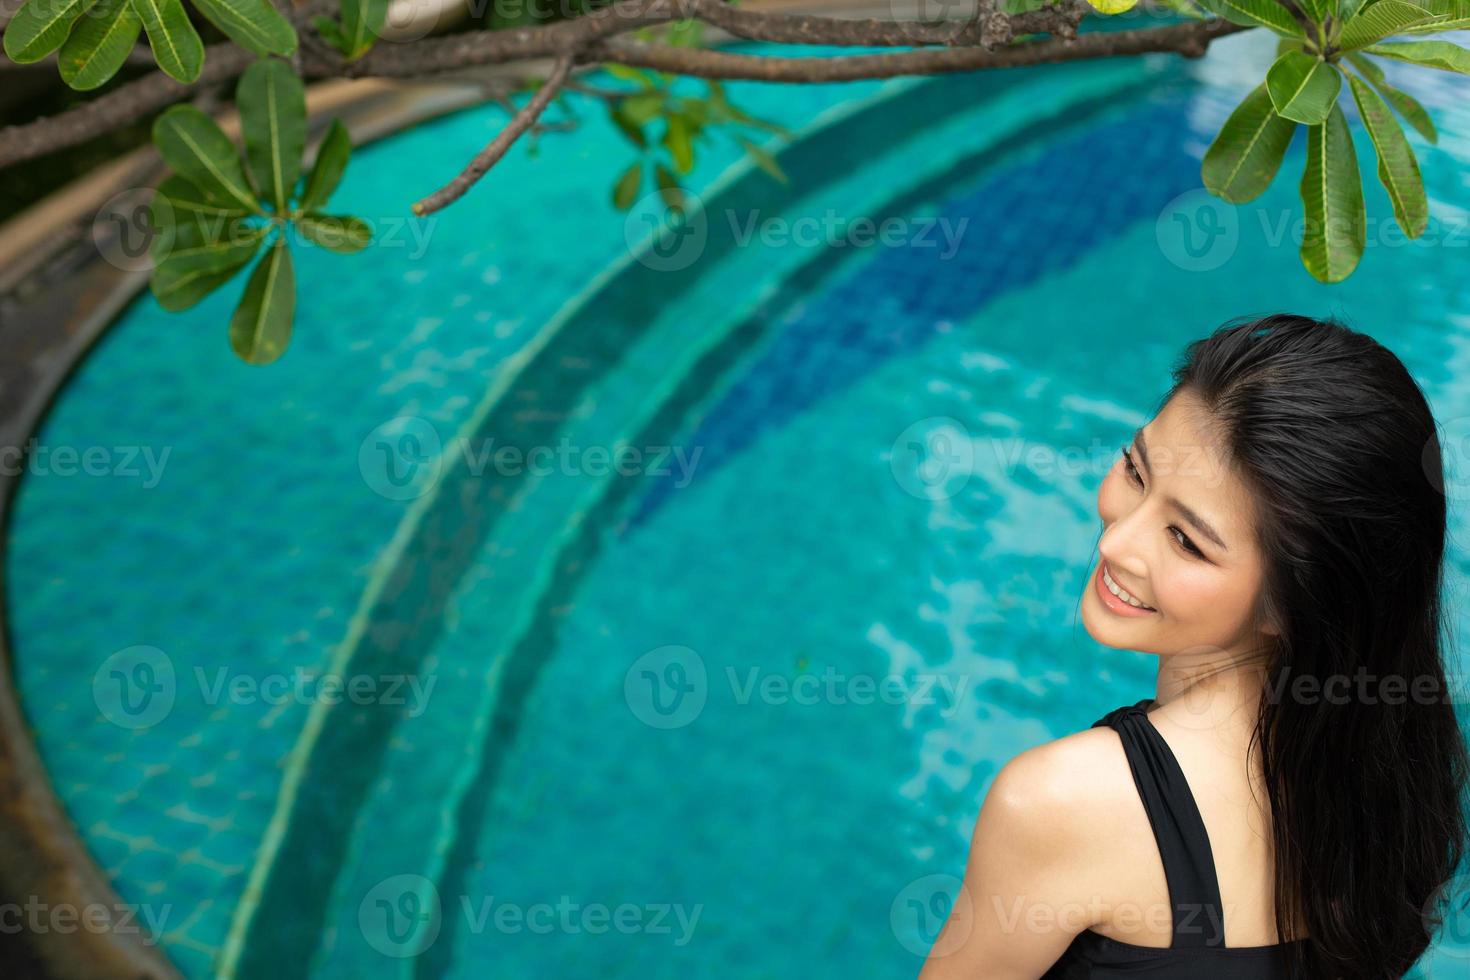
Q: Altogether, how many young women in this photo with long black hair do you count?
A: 1